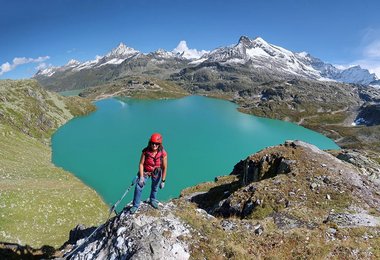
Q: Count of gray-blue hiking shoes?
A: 2